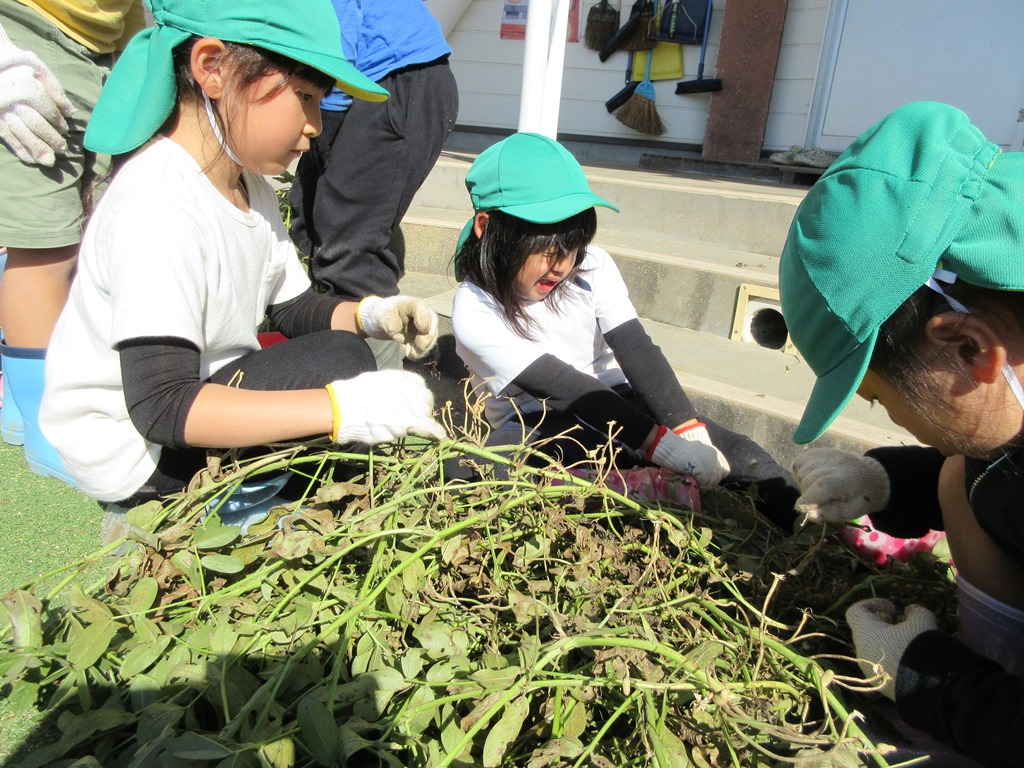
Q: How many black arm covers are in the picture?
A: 4